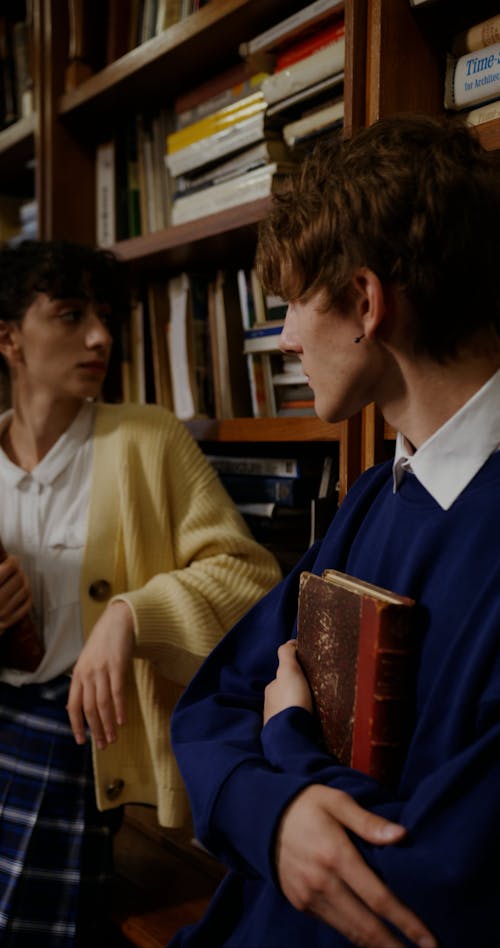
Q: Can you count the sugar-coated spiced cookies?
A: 0